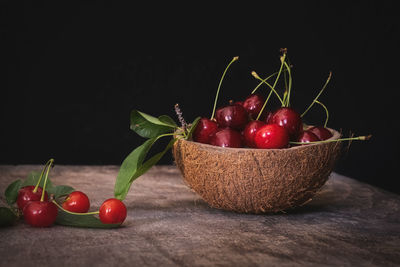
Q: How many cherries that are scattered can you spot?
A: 4